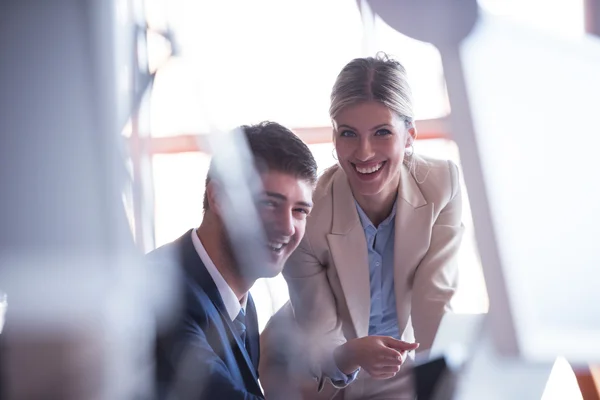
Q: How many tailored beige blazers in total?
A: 1